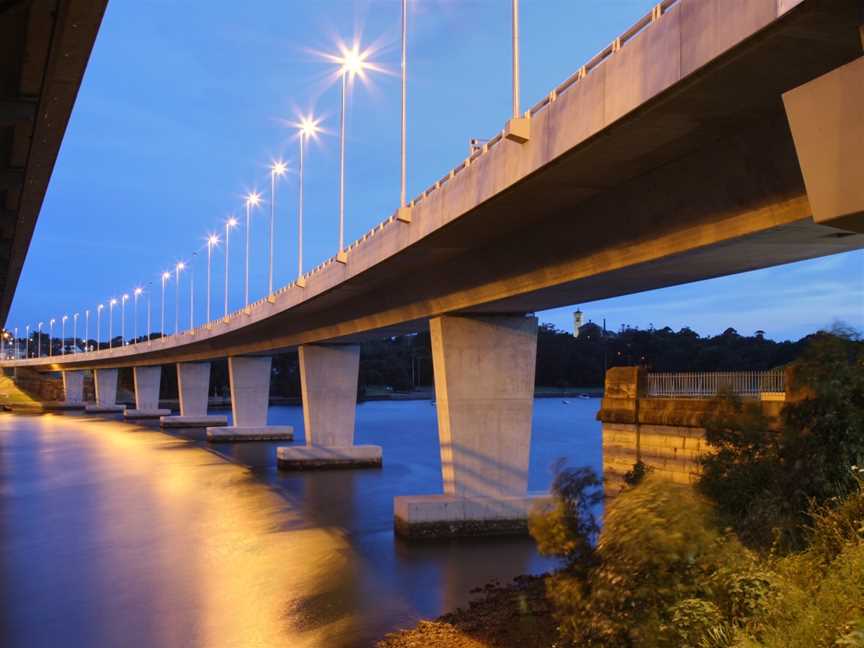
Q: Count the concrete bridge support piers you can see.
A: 7